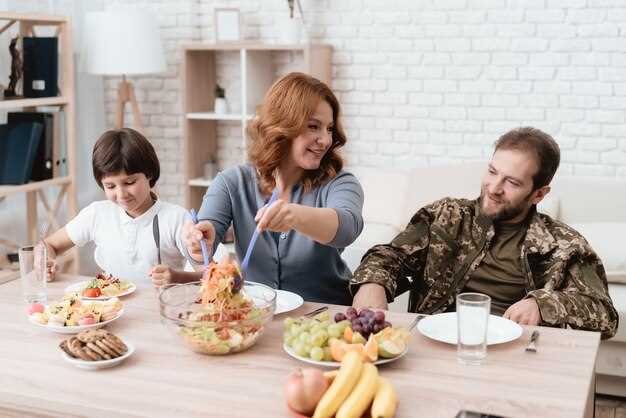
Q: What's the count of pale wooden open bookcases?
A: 2